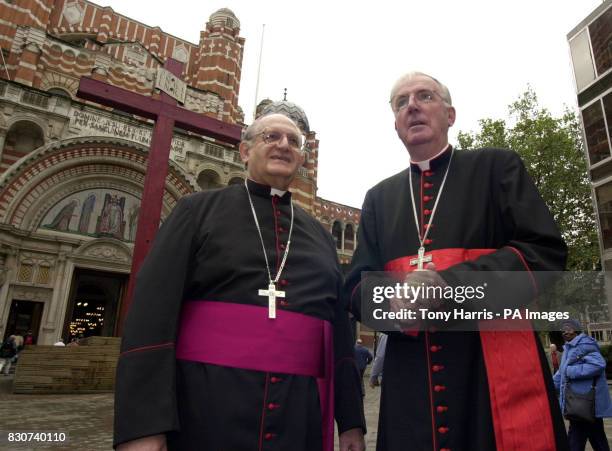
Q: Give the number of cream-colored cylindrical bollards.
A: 0